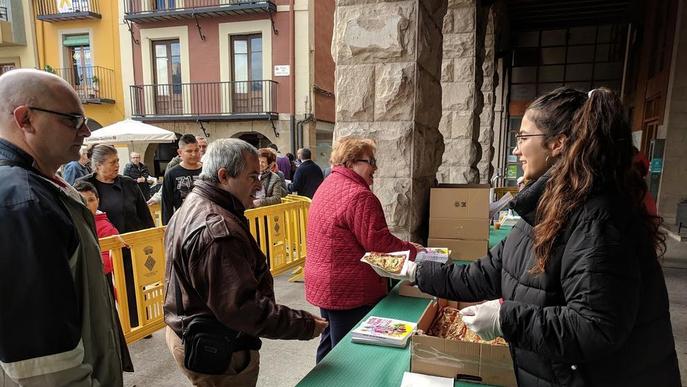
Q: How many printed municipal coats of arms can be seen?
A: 2